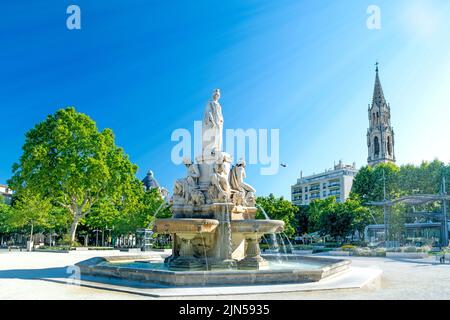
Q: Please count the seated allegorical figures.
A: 3